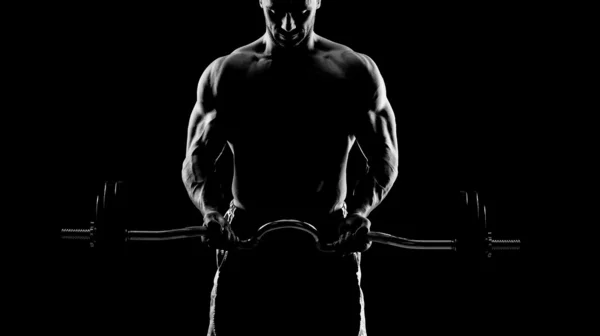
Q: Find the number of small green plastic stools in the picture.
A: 0